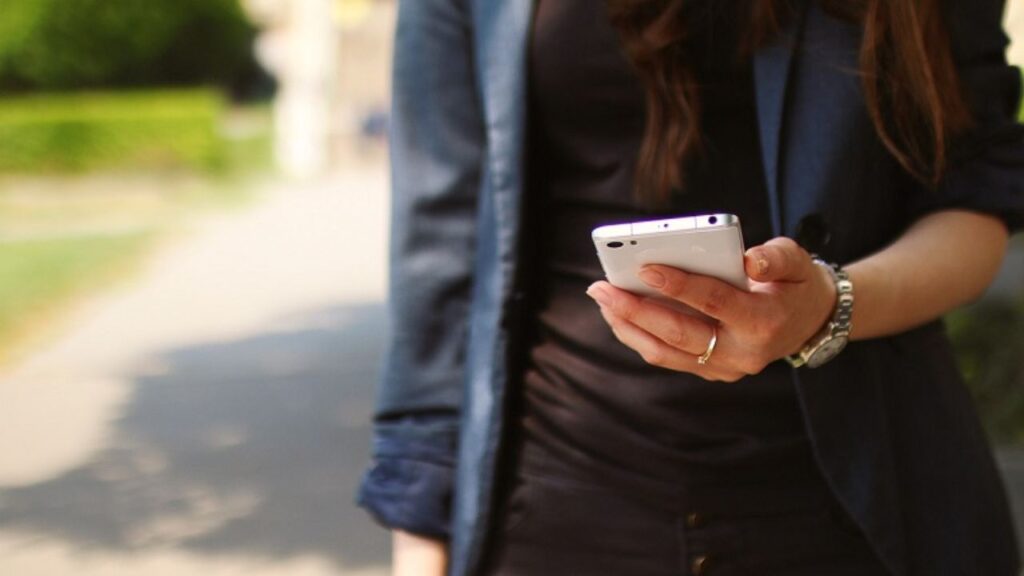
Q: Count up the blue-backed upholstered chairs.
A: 0